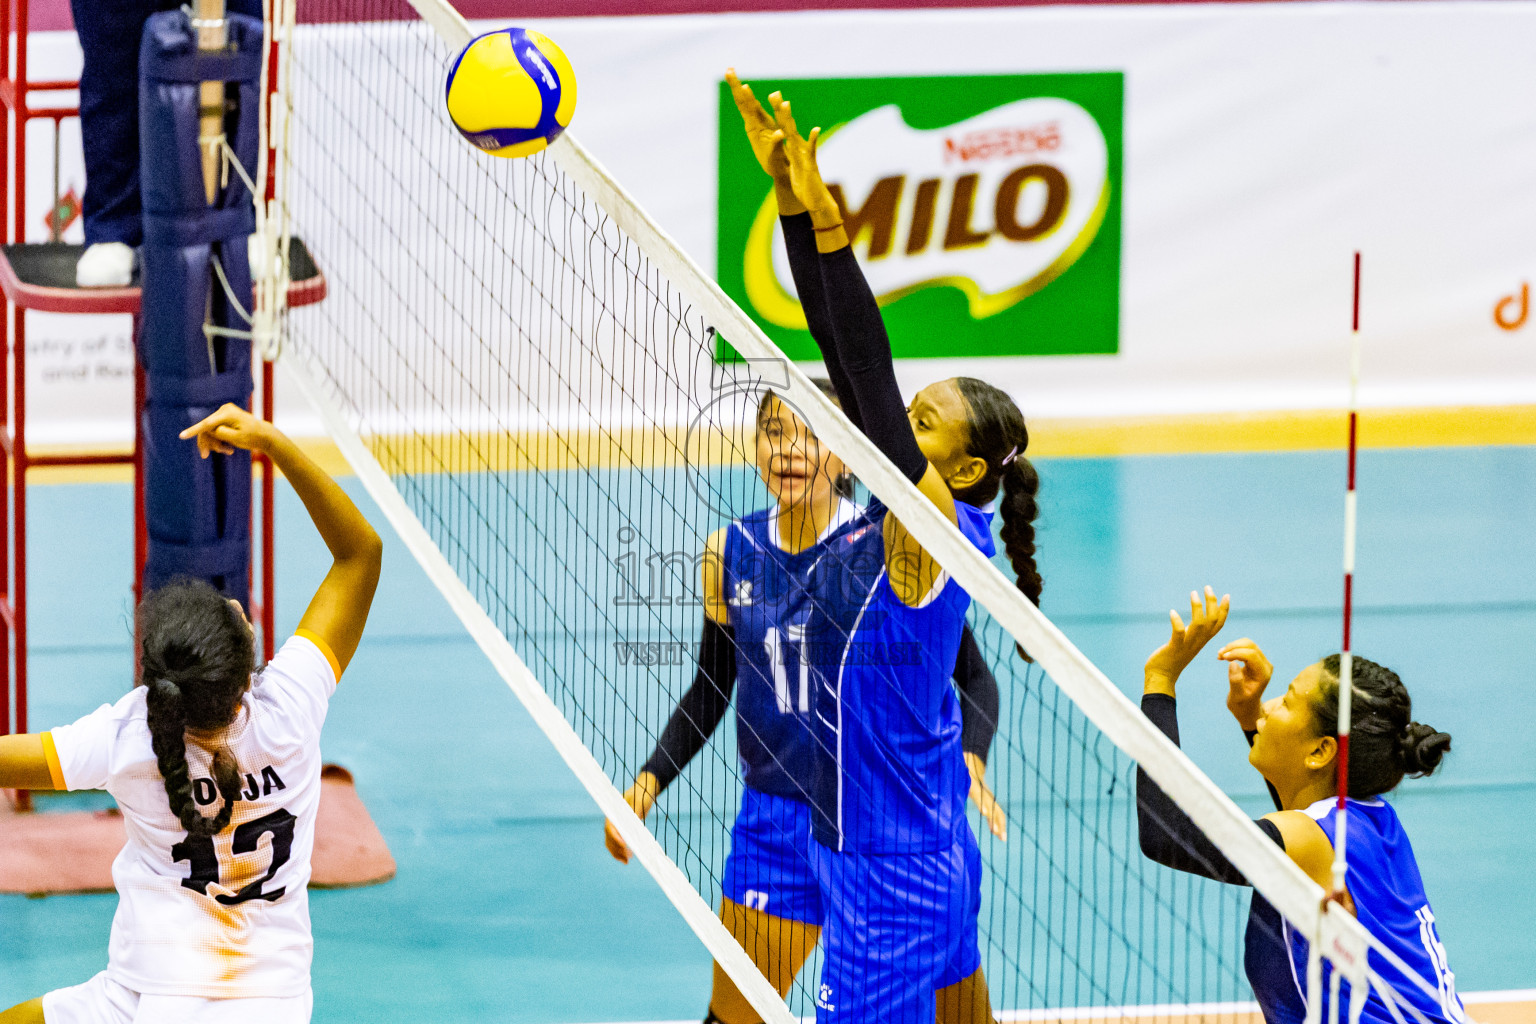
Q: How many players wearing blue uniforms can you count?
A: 3